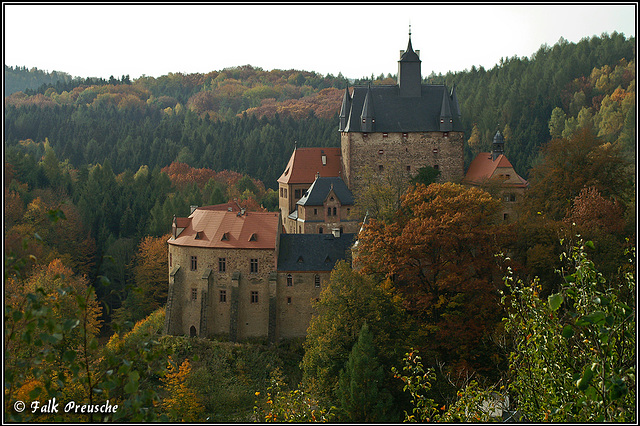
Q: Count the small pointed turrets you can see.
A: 4